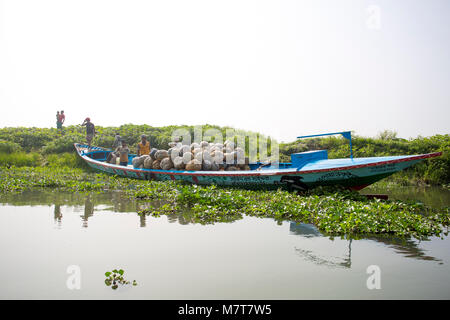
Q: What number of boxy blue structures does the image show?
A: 1